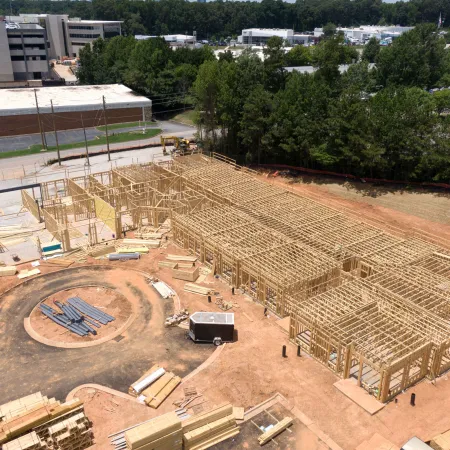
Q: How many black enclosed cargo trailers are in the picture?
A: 1